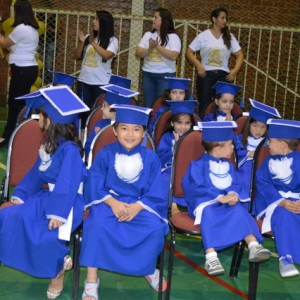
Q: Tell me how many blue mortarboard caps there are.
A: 12